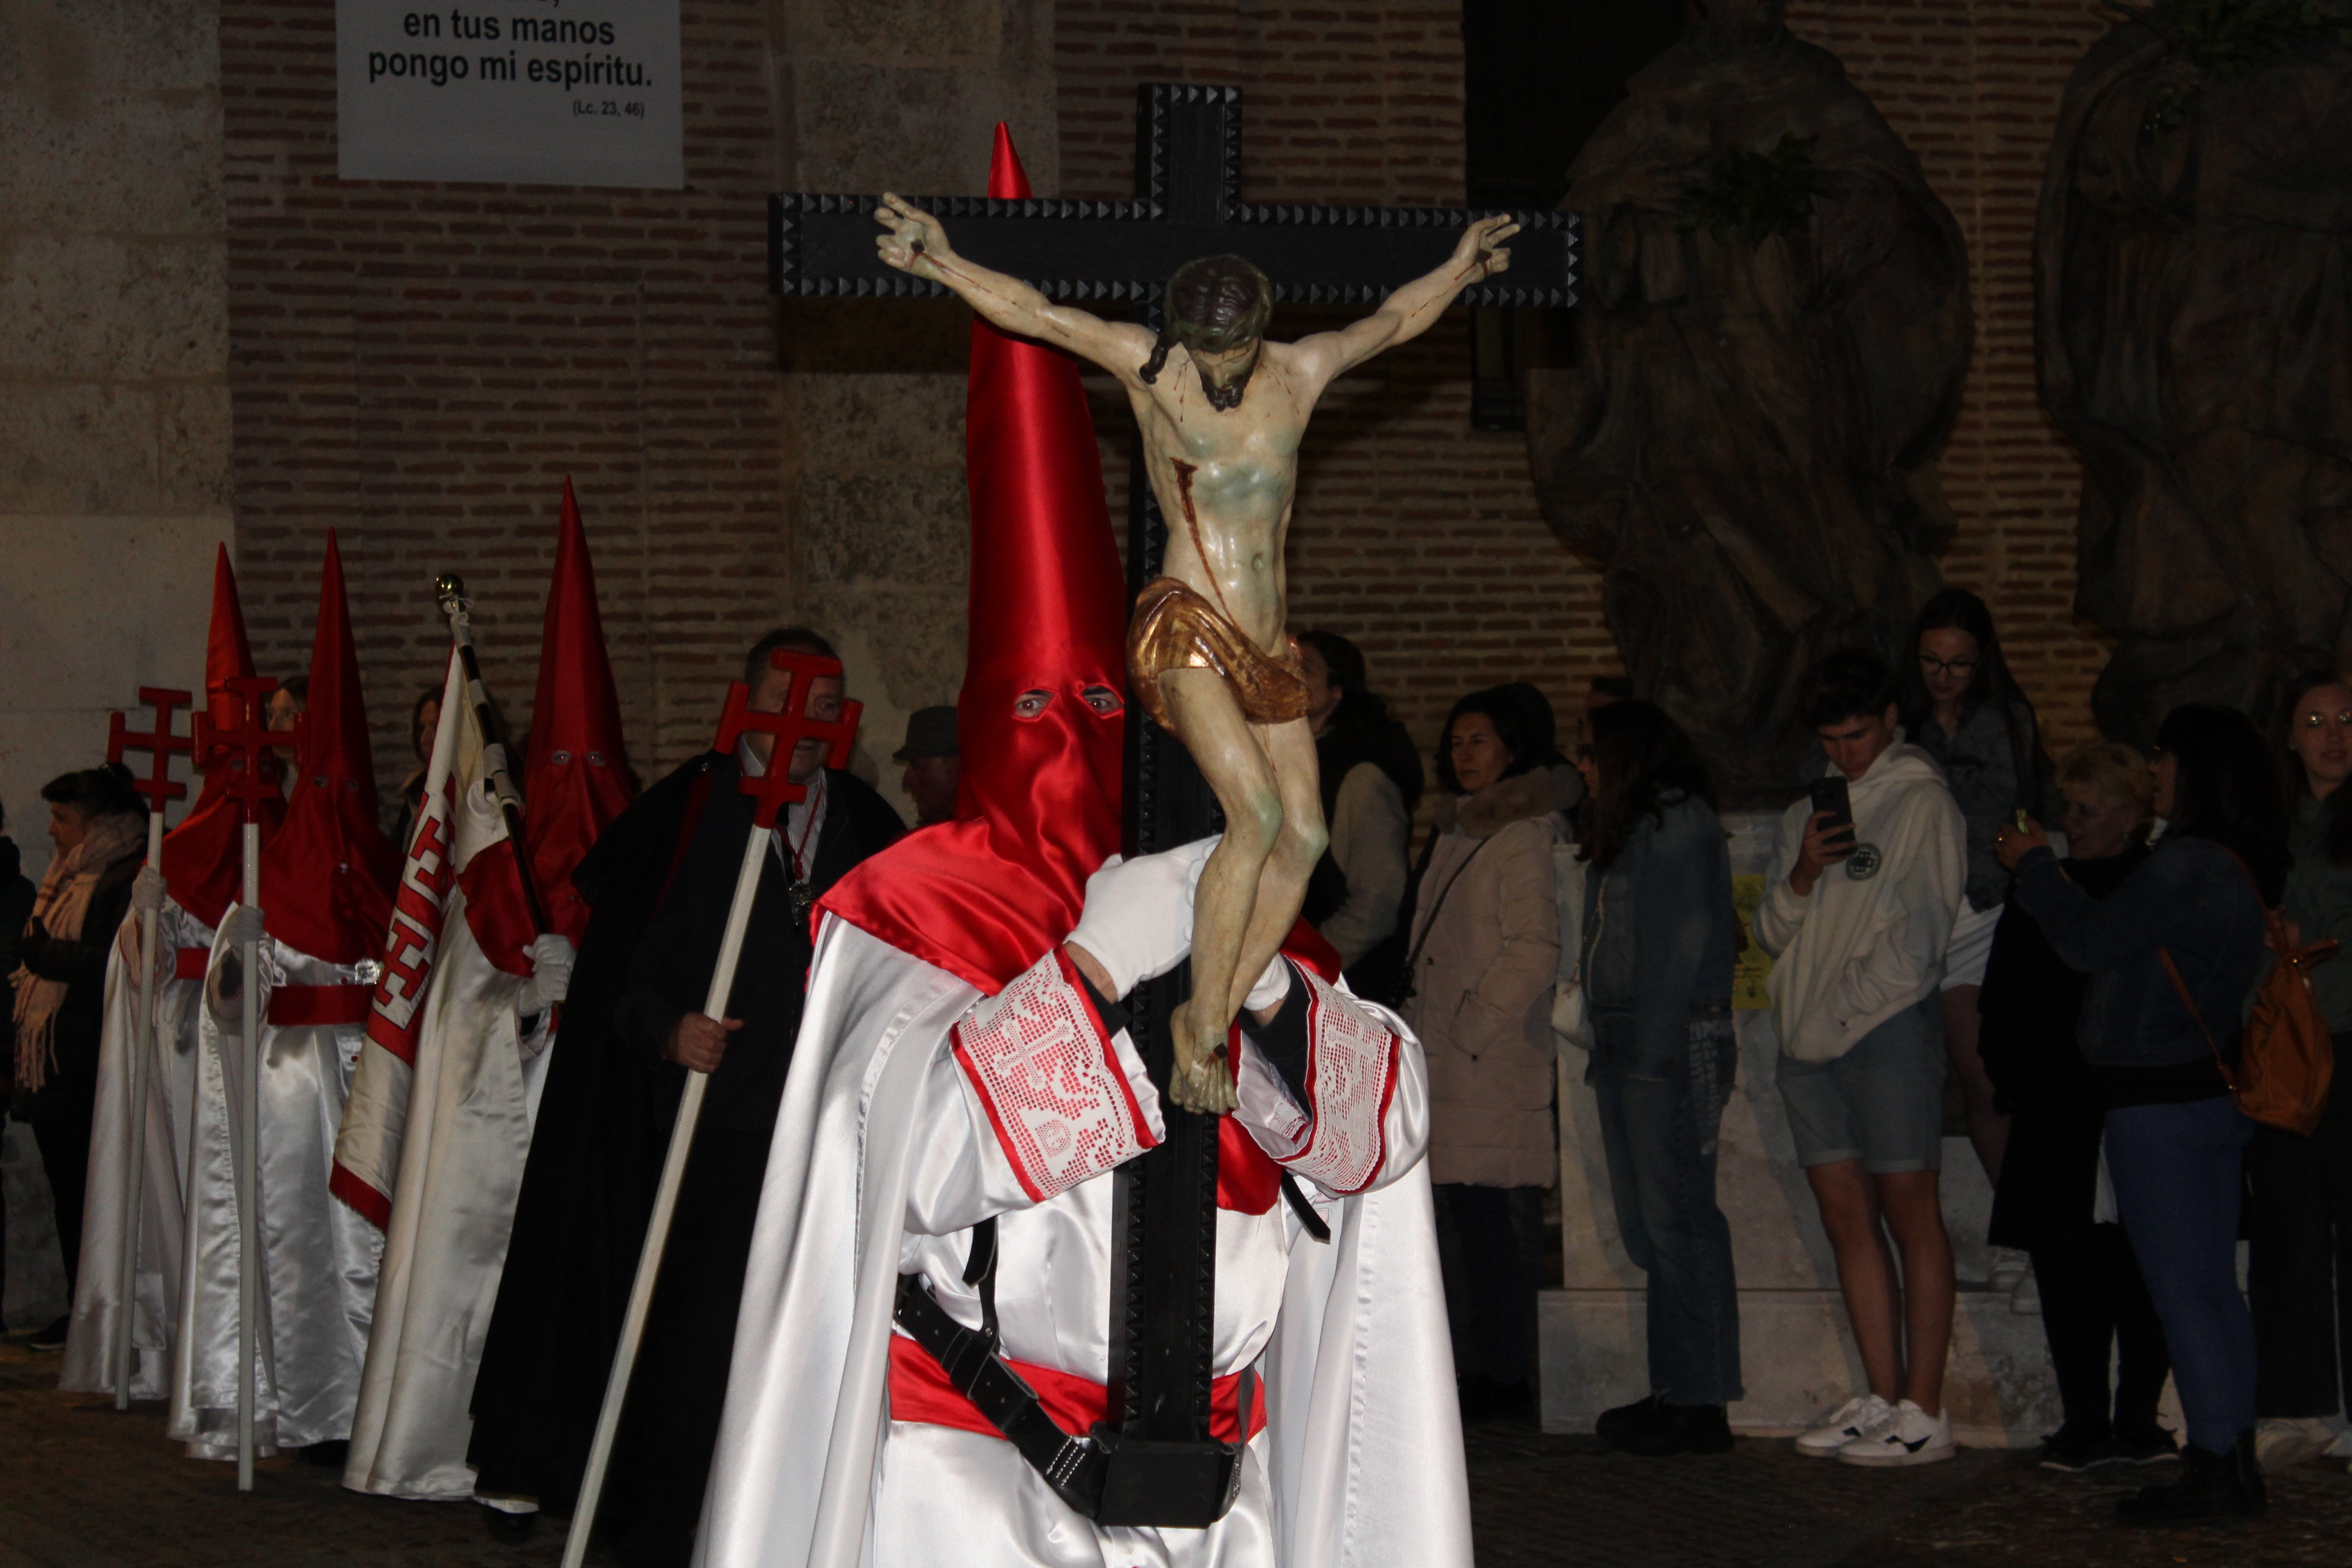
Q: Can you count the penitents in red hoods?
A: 4